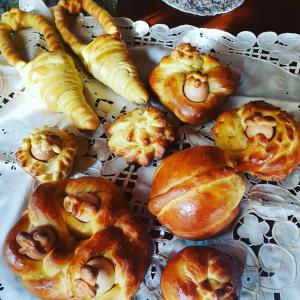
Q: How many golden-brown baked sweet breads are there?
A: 9